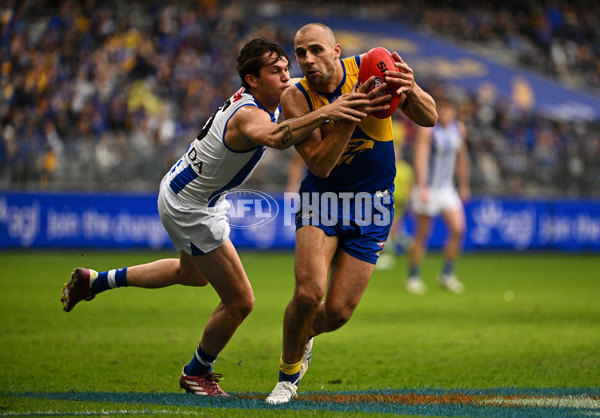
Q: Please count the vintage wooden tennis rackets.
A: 0